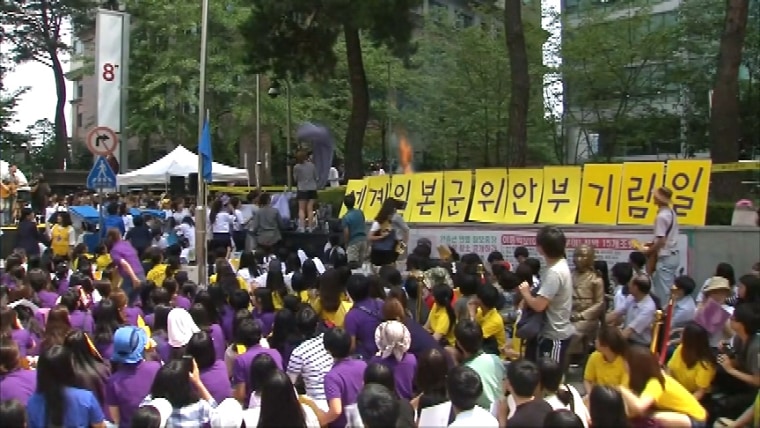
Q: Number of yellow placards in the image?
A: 11